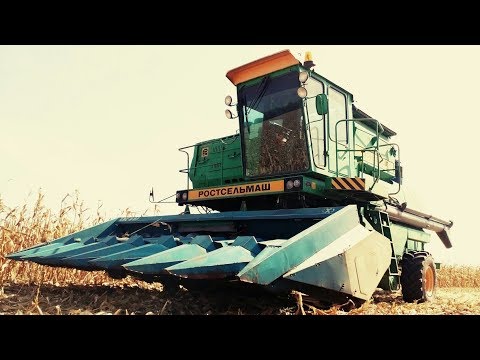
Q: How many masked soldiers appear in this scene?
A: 0